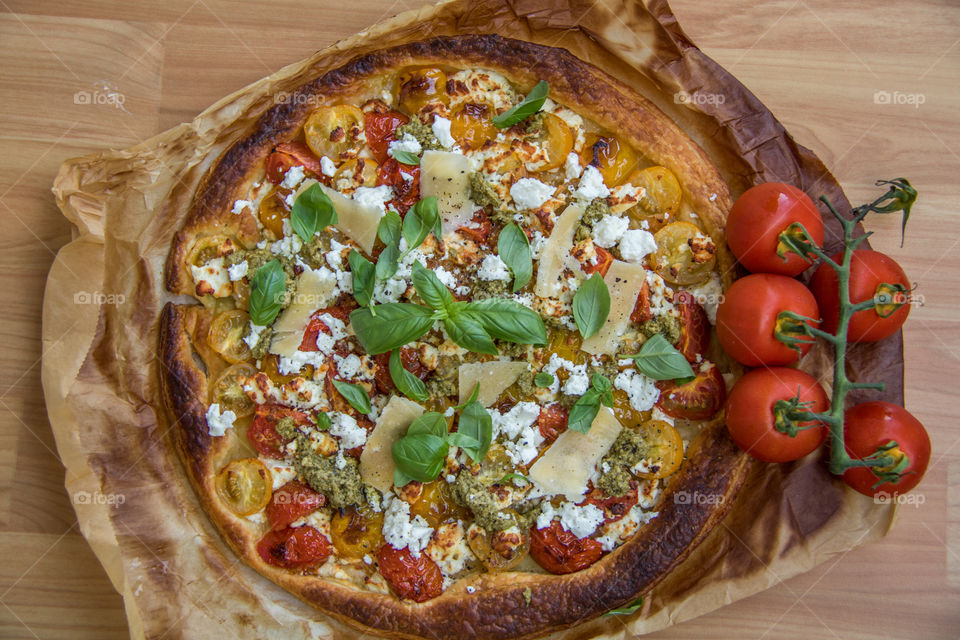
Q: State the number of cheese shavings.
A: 8